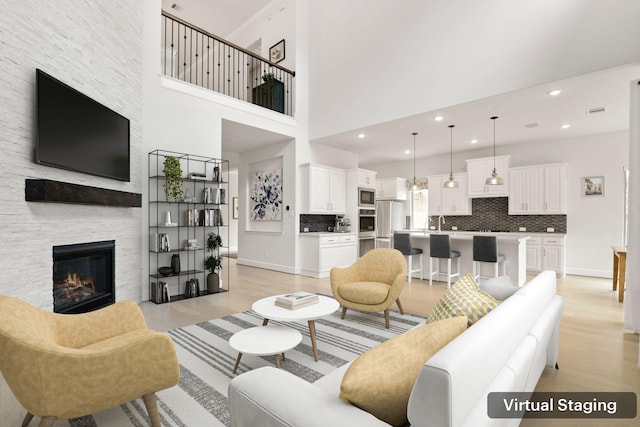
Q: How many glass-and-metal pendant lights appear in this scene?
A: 3